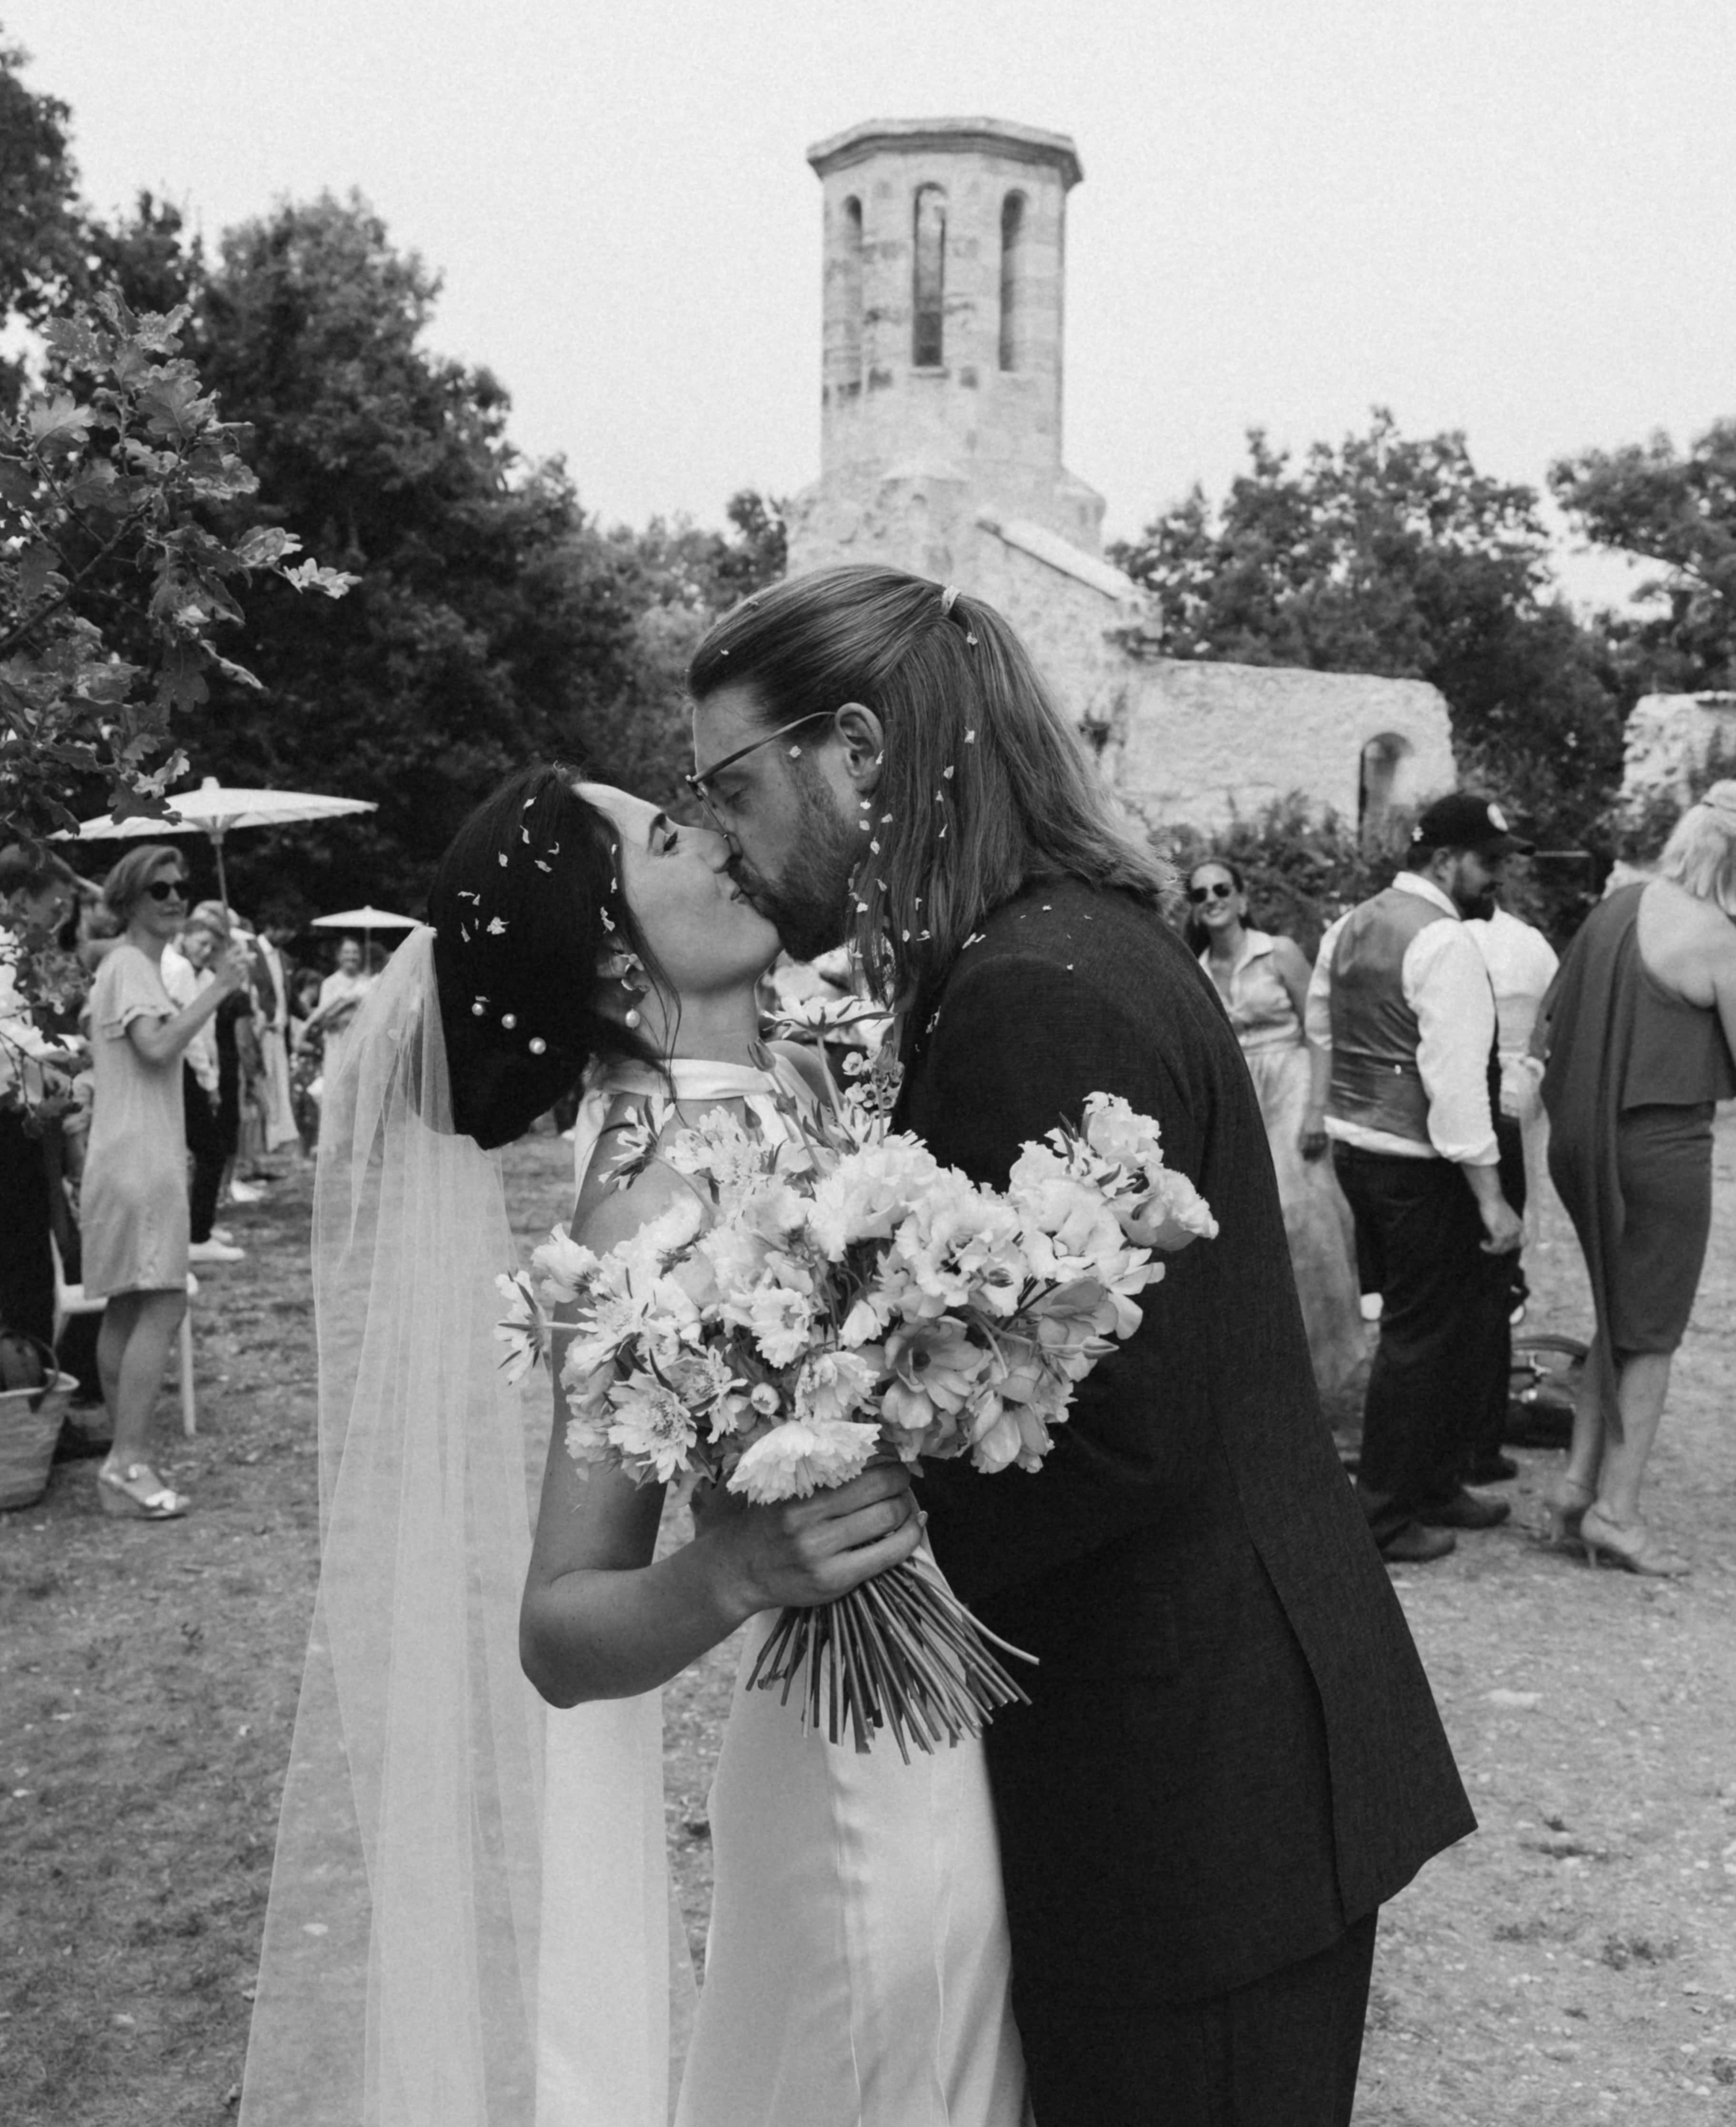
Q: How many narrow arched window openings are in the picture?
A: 3